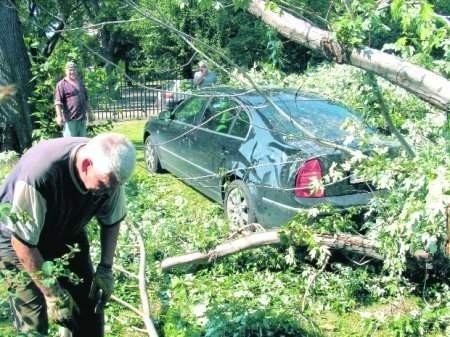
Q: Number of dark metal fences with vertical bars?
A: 1